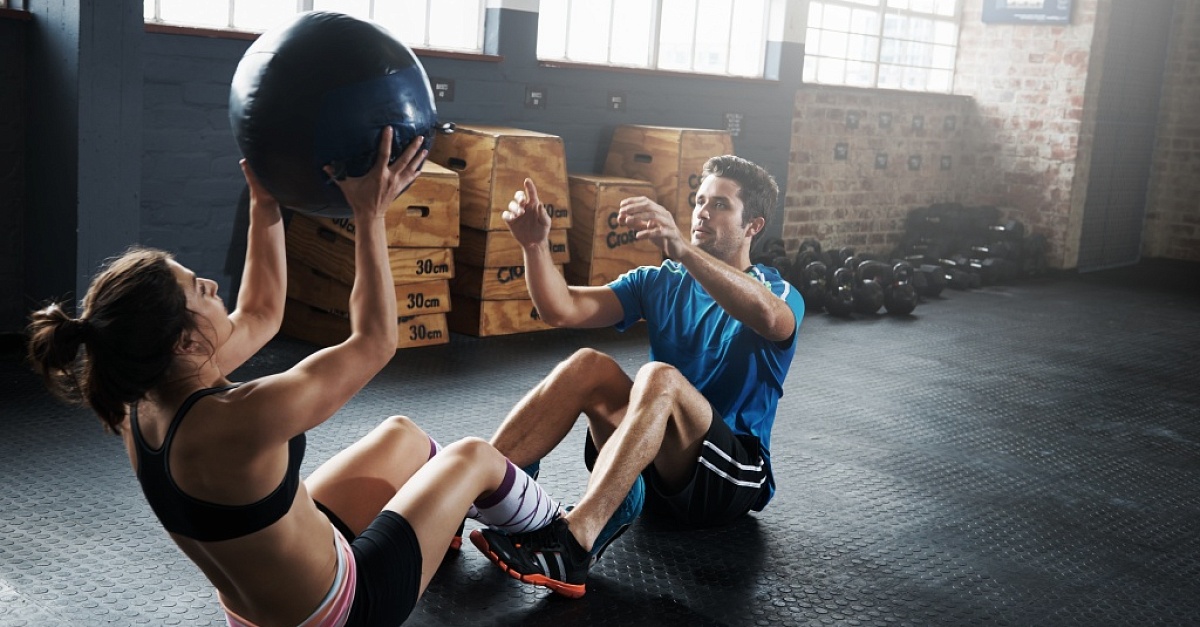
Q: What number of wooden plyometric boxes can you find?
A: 10